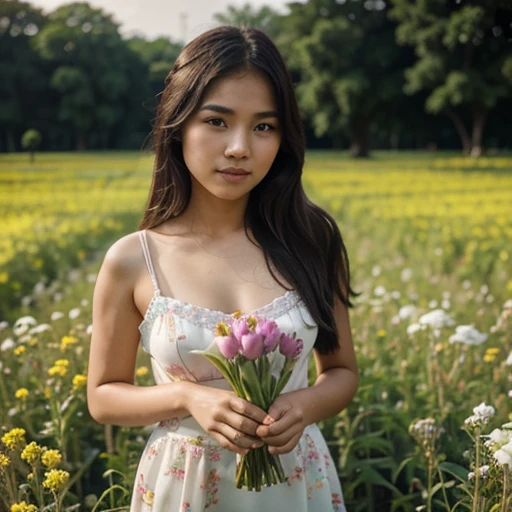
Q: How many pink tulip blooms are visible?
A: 5